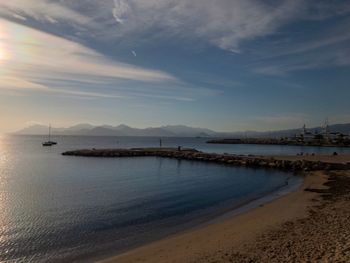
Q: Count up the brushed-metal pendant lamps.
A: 0